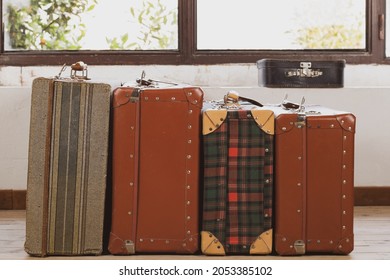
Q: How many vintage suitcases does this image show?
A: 5